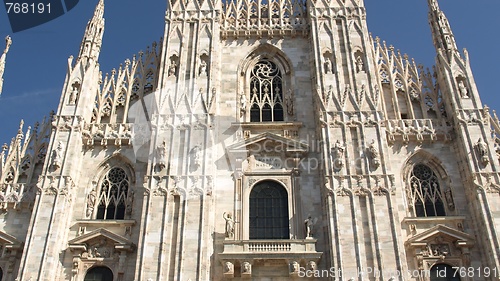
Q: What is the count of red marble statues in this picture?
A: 0